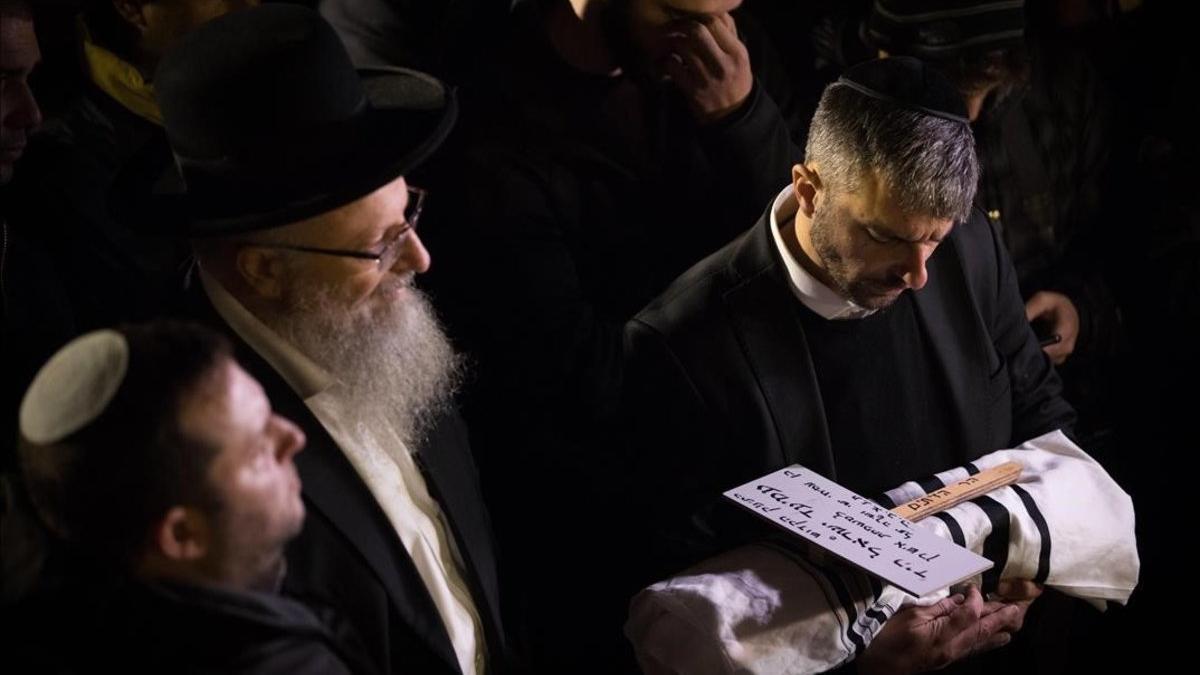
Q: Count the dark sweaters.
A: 1